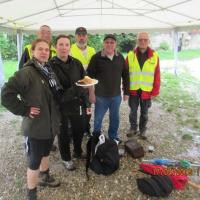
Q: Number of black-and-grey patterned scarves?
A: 1